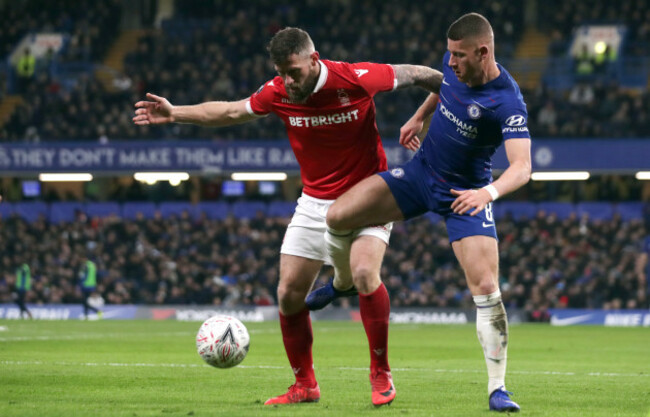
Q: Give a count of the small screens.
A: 3